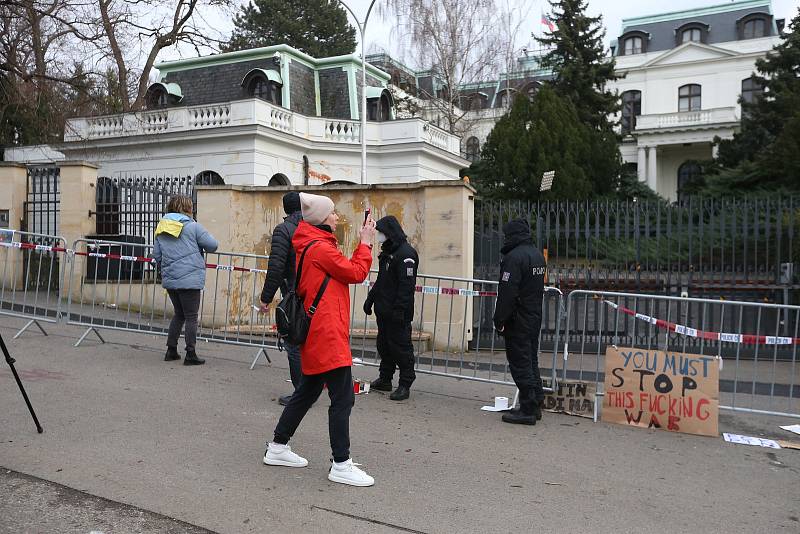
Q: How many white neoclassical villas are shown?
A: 2